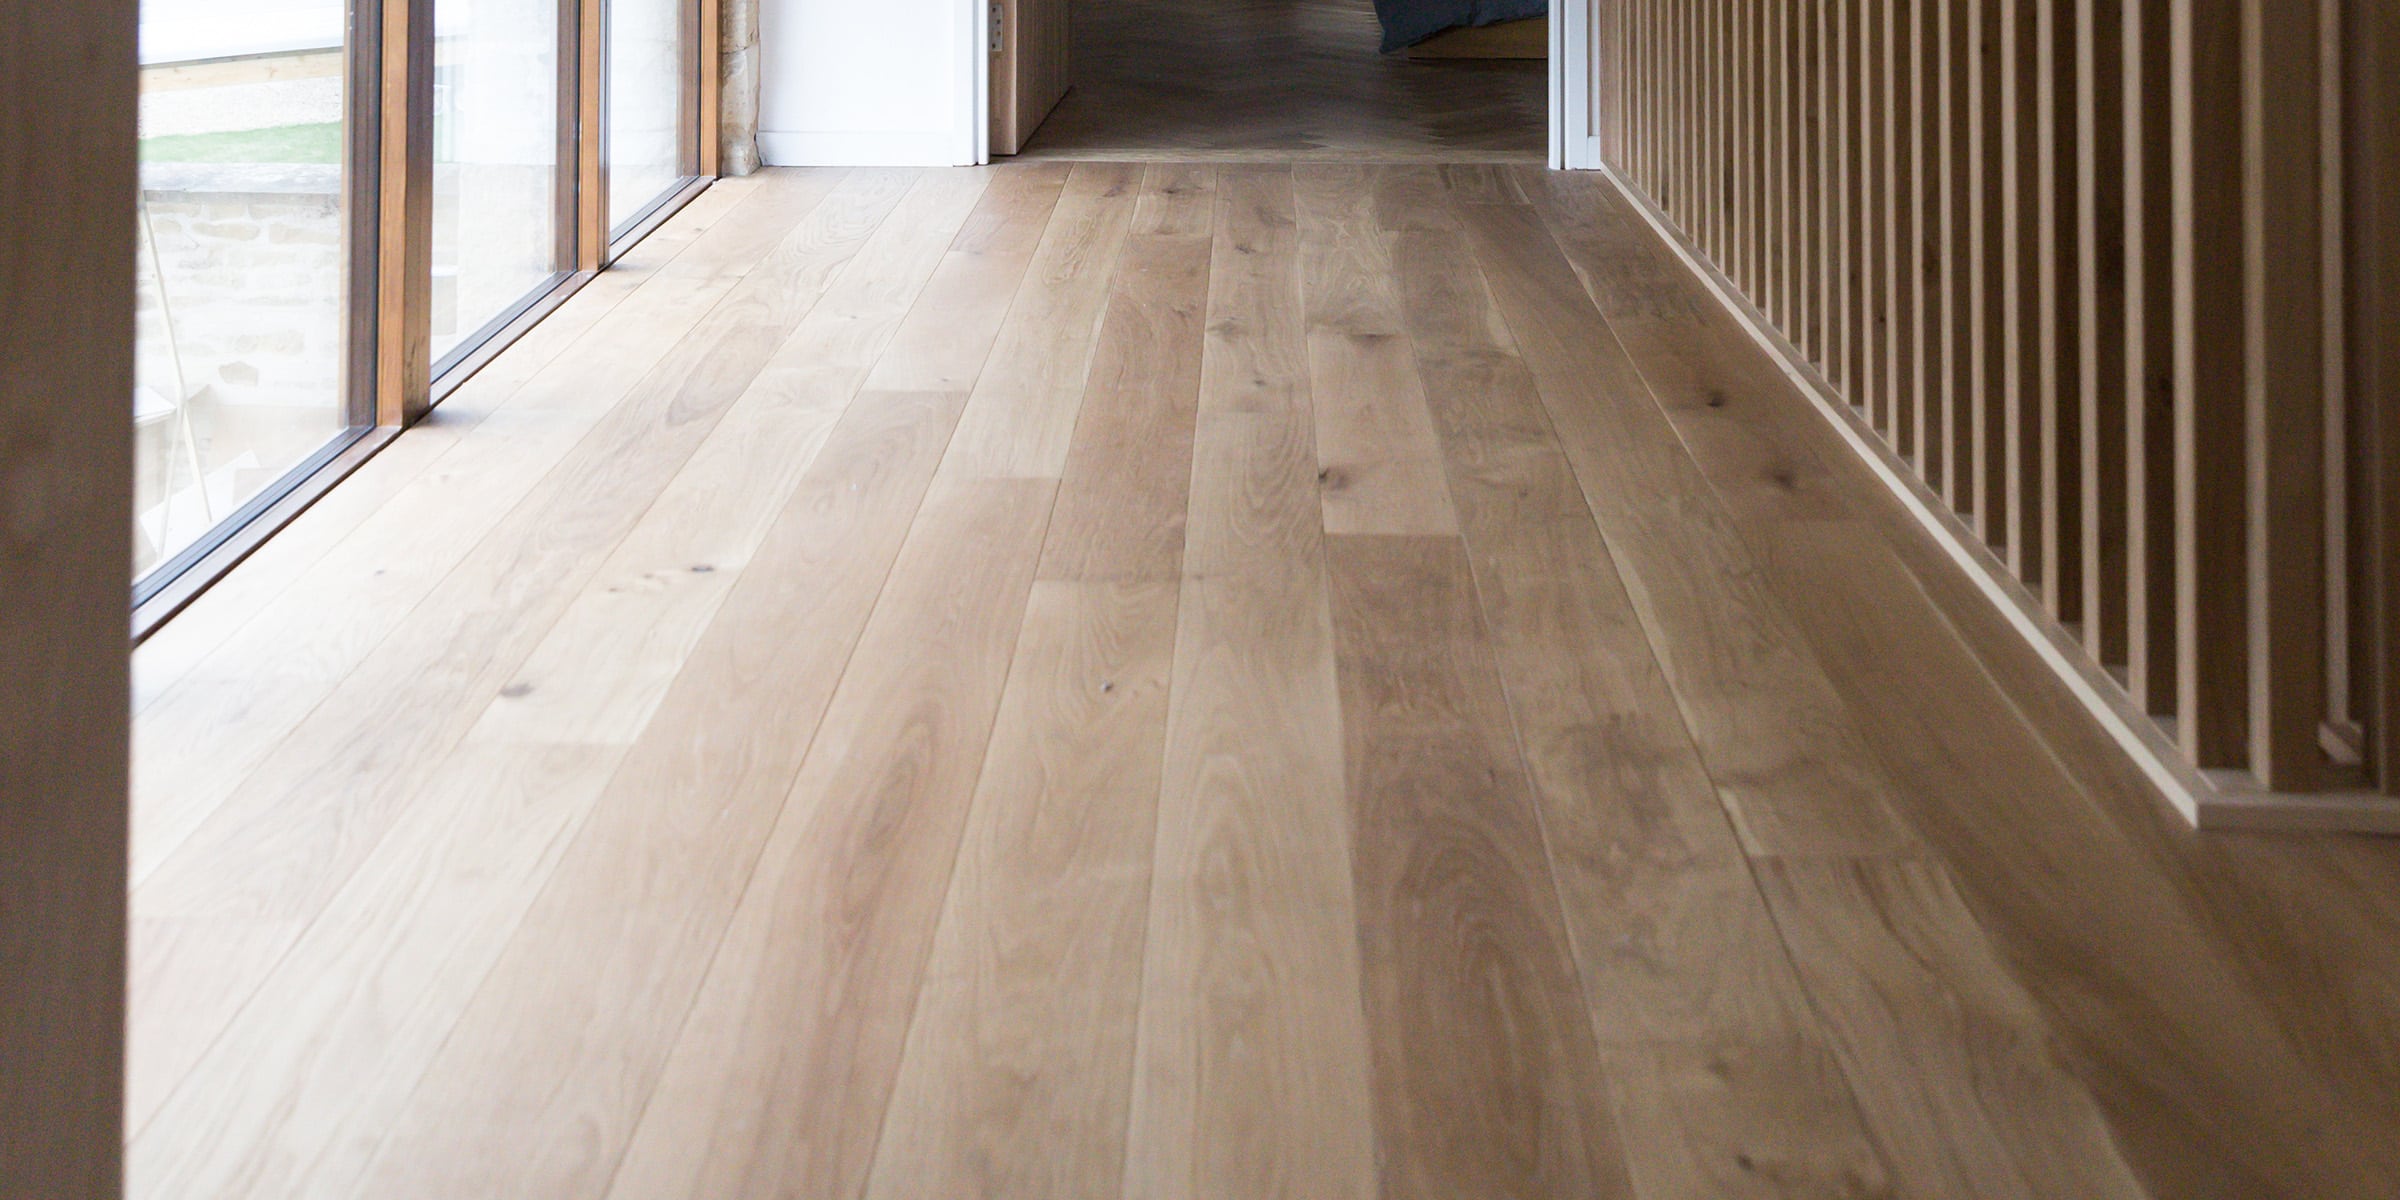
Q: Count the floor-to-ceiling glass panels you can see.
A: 3